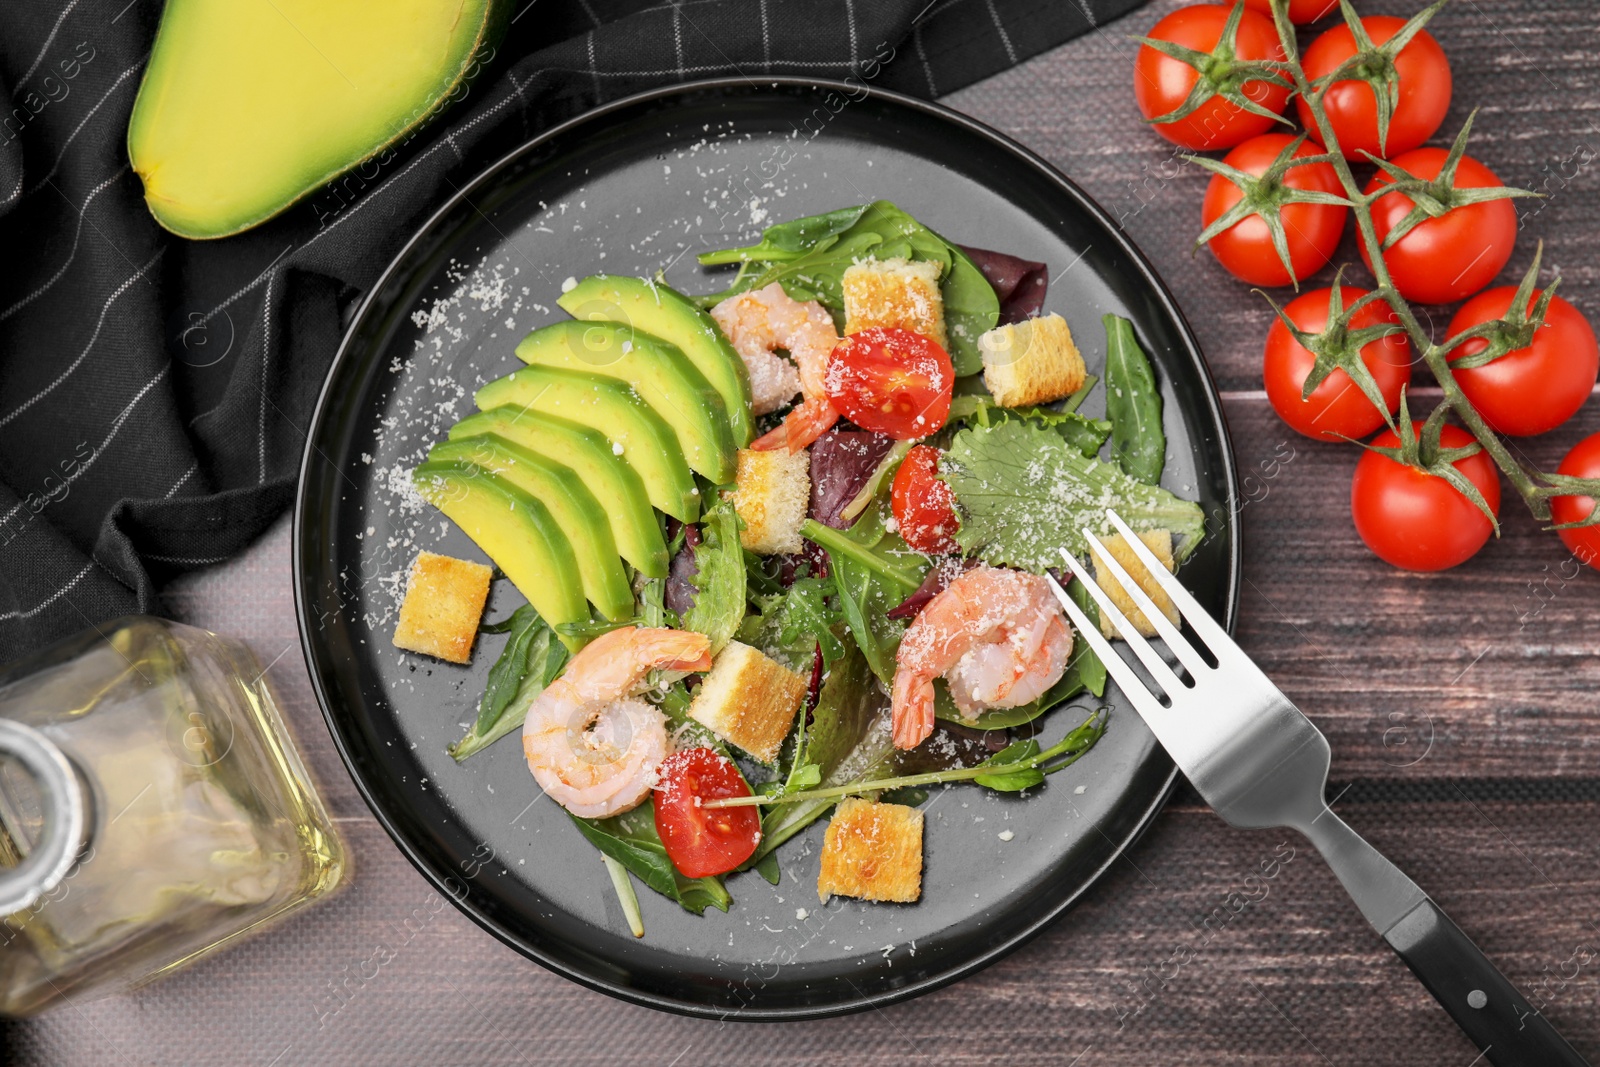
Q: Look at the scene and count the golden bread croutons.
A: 7